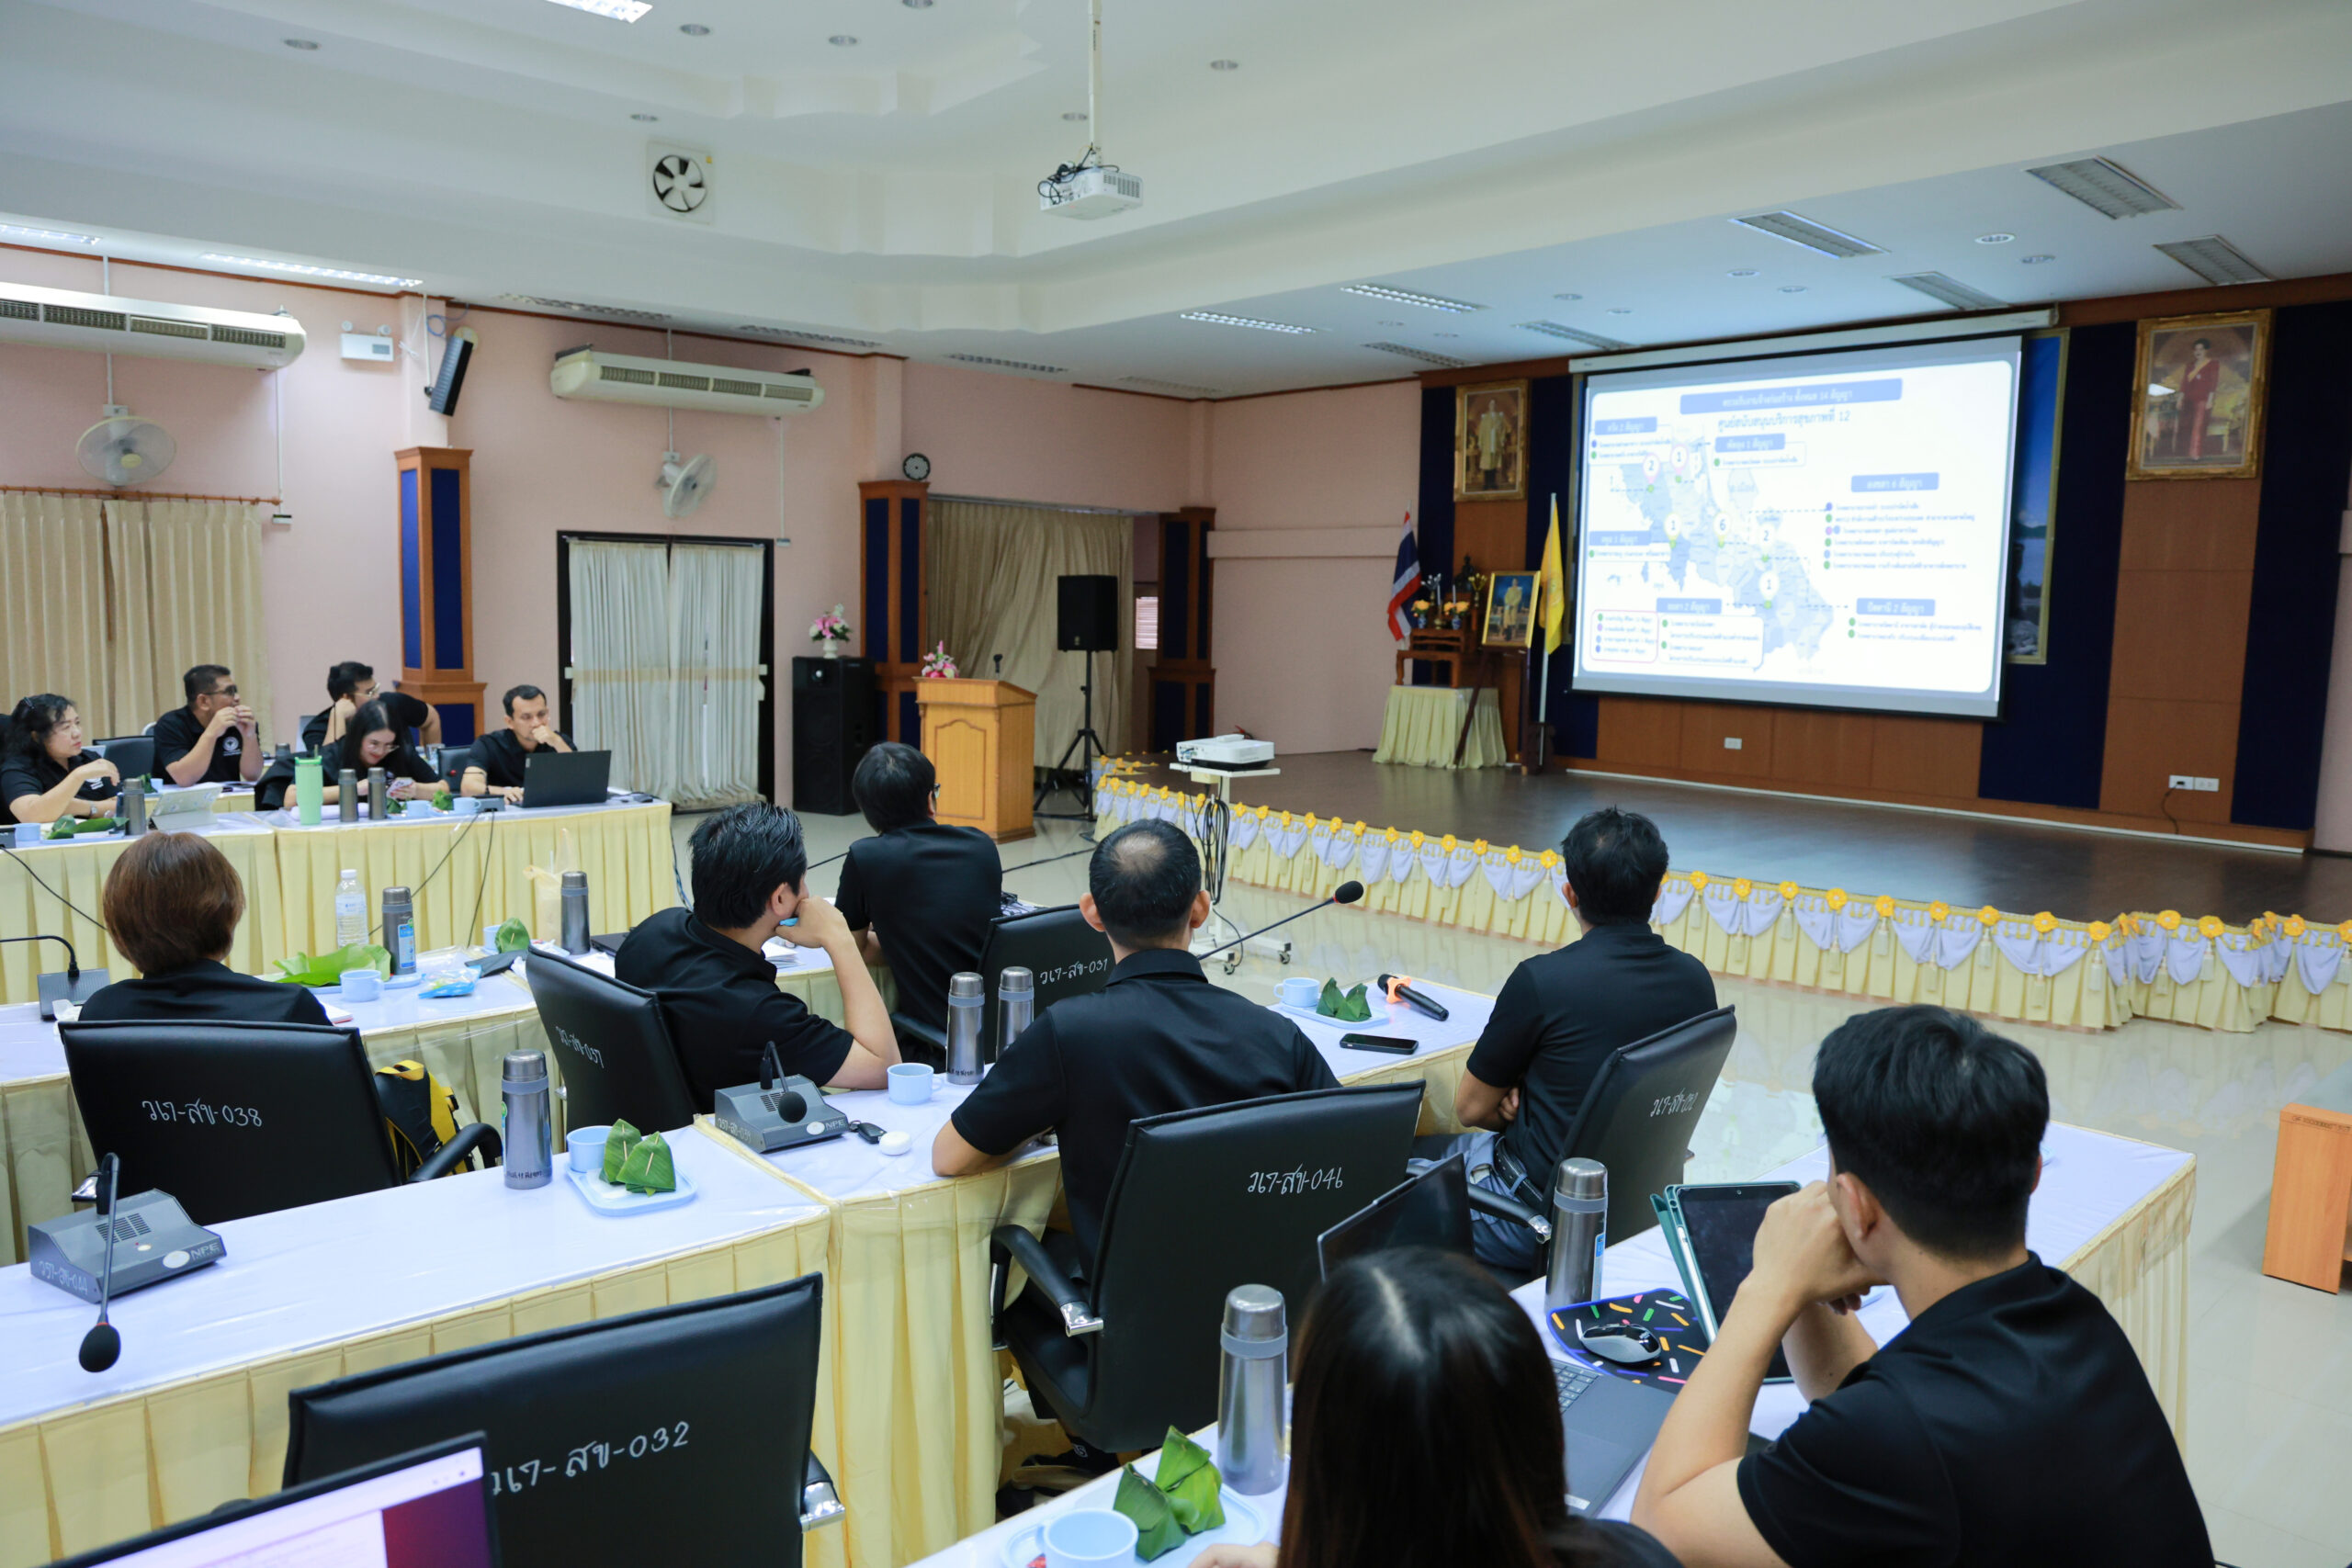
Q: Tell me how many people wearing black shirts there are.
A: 12